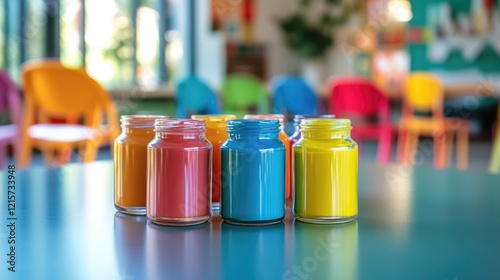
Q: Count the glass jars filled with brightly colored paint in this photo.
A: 7